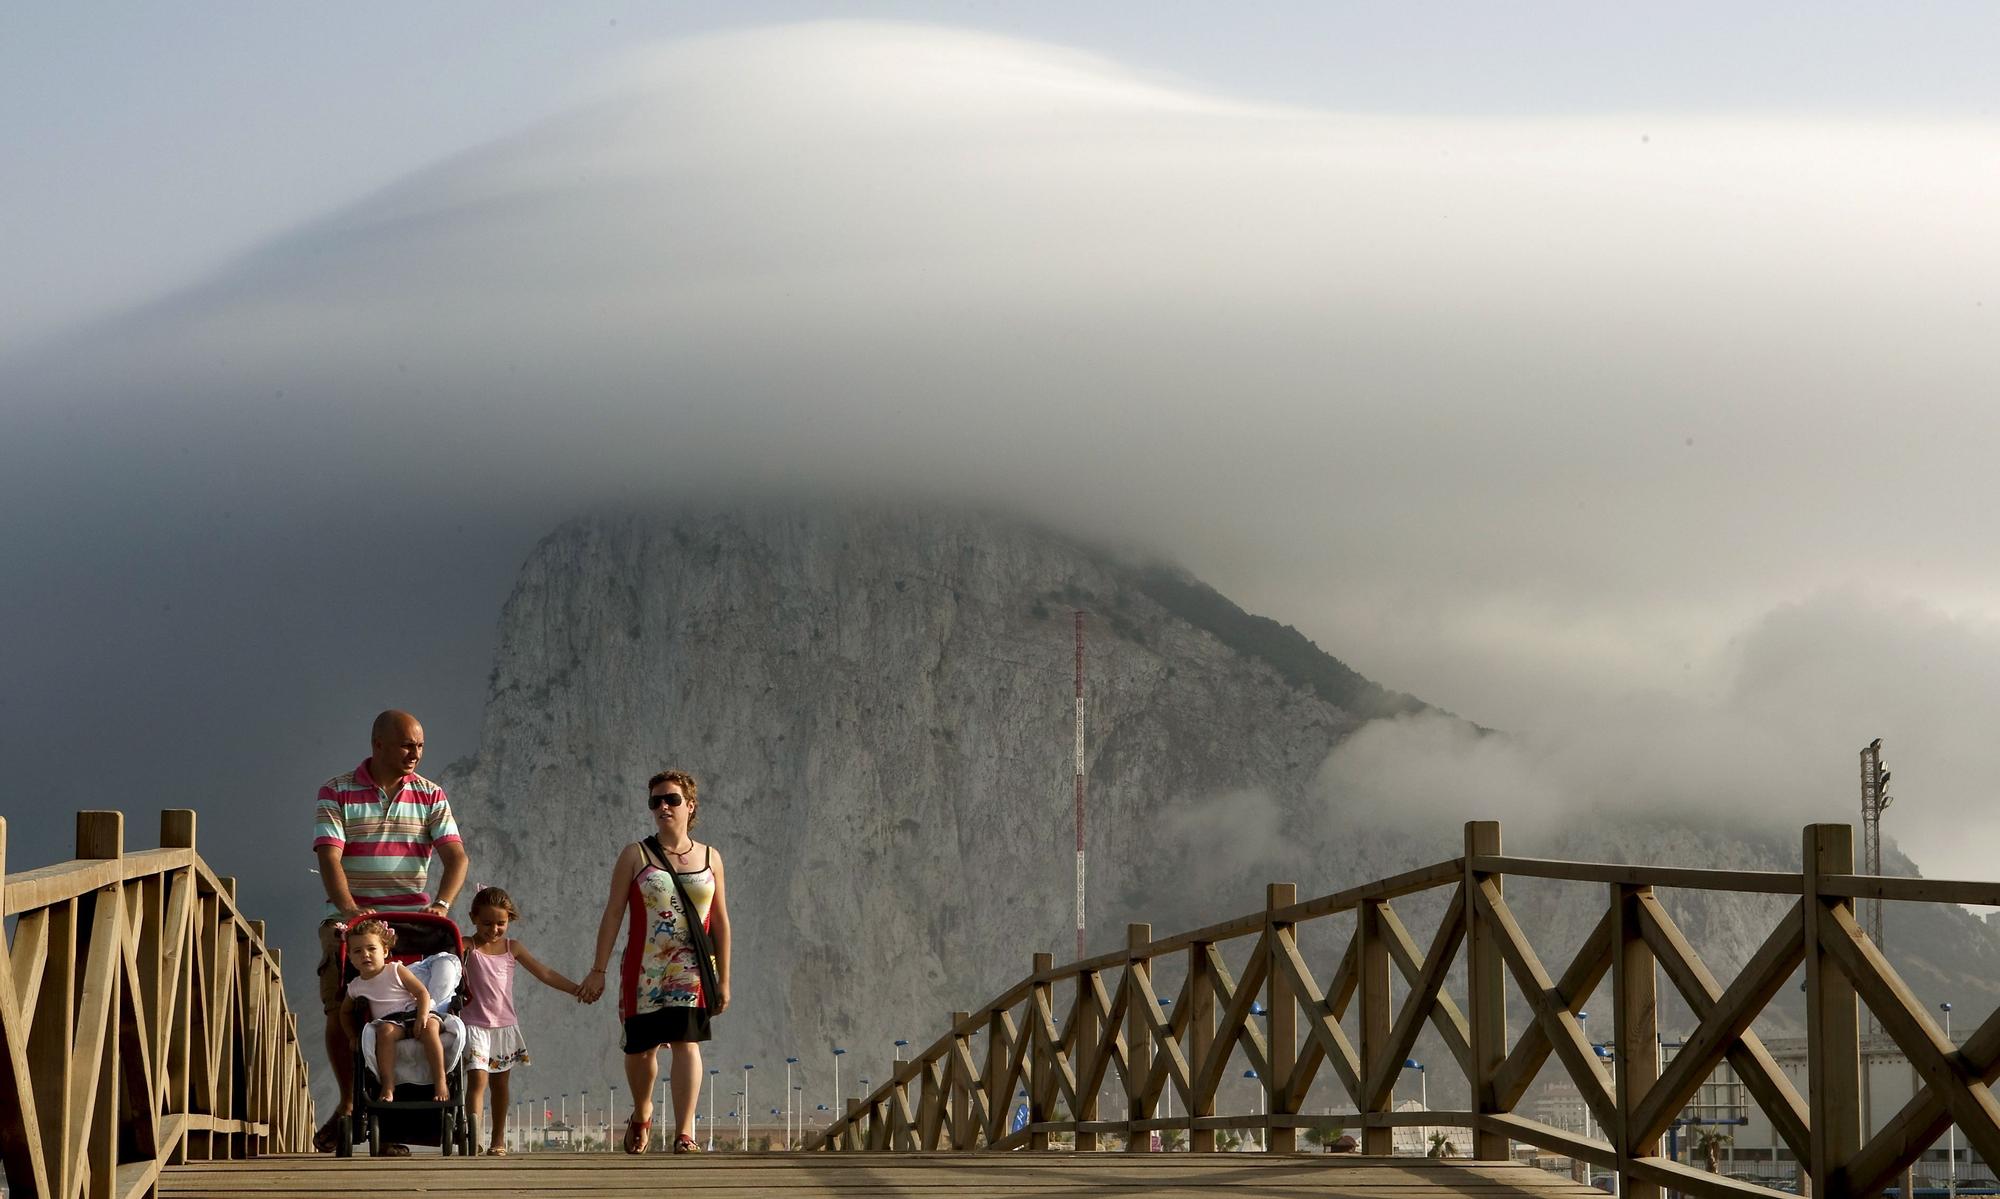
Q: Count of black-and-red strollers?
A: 1